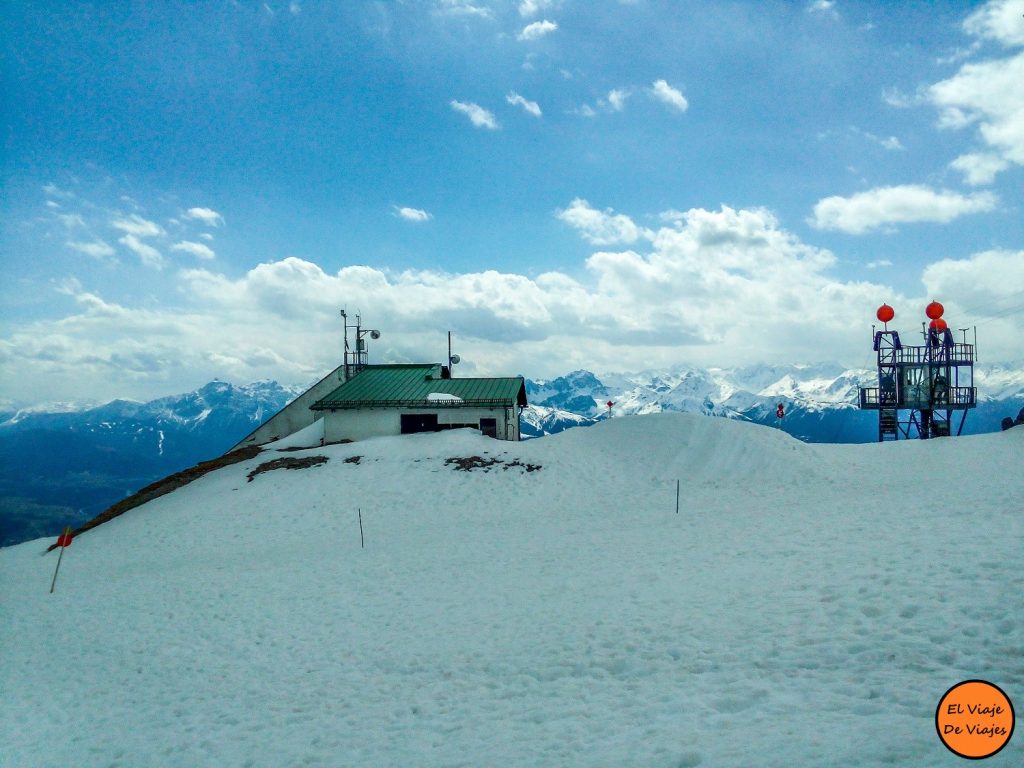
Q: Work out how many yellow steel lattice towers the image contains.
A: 0